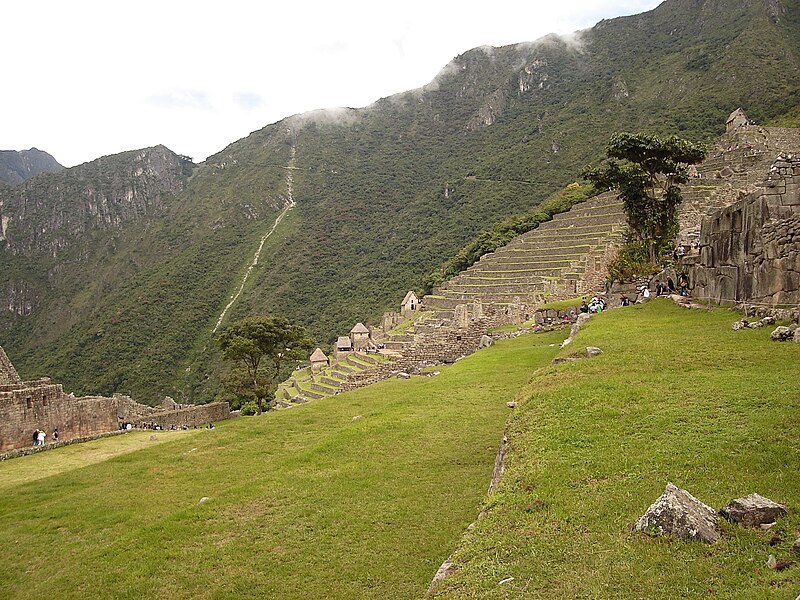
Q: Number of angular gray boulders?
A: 2